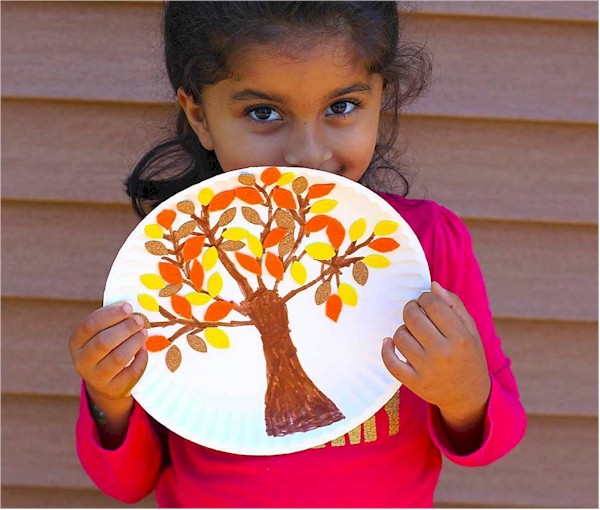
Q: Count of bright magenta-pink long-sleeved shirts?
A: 1